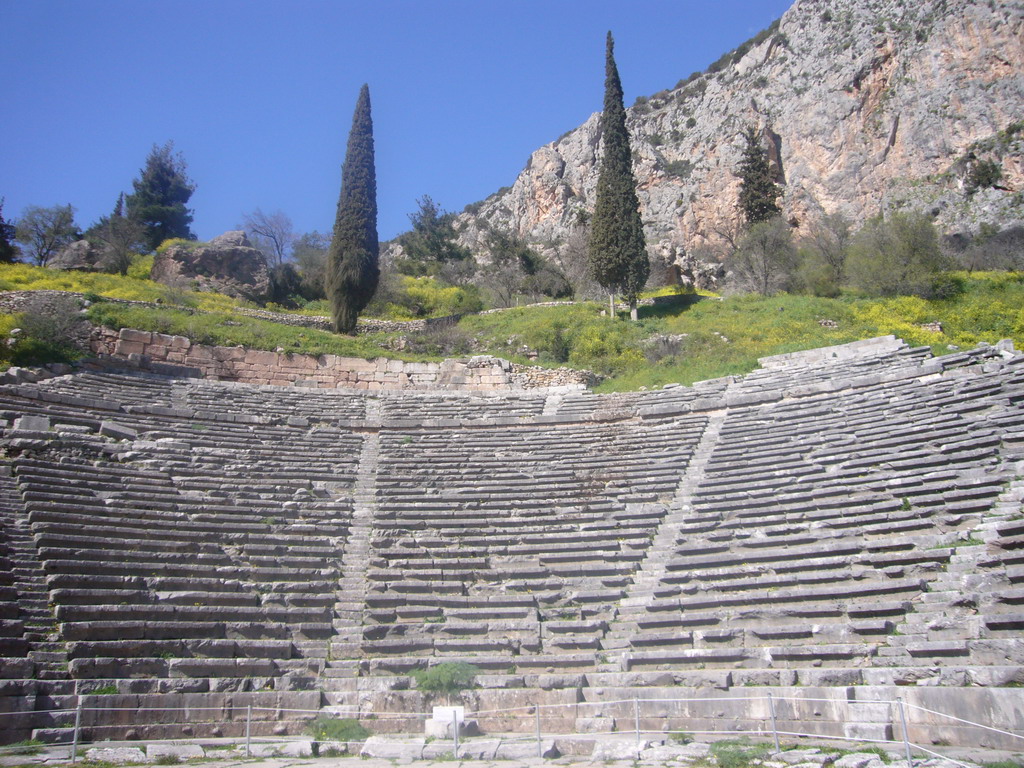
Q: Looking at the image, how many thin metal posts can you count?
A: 7